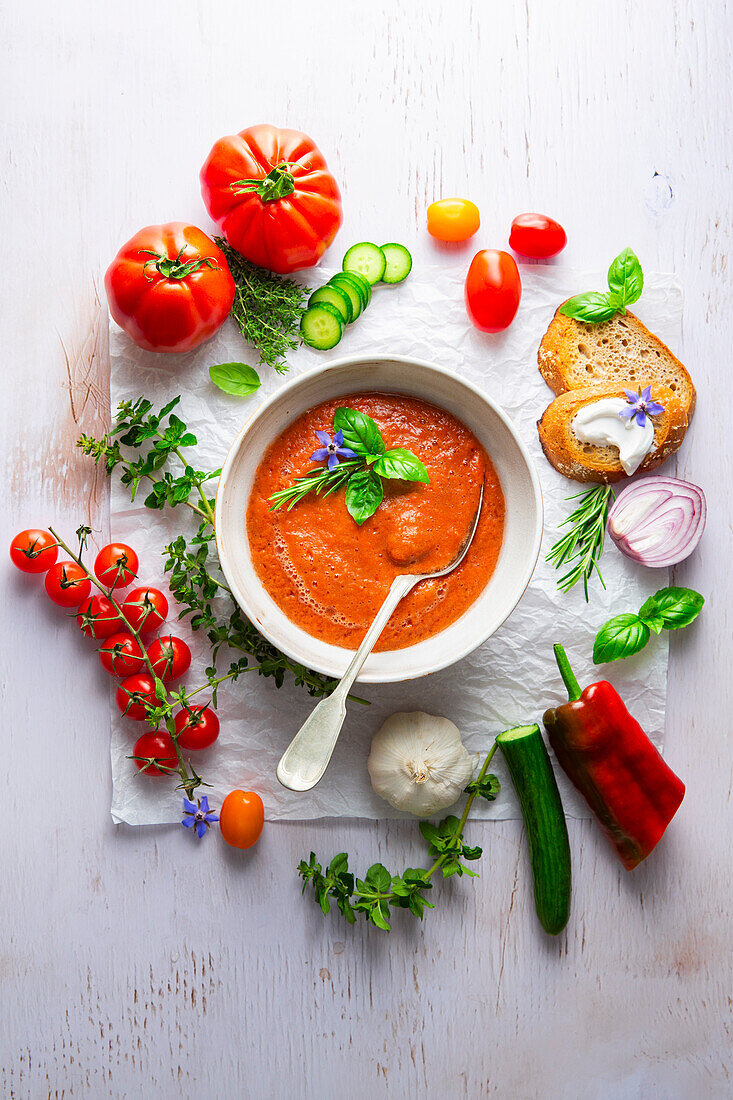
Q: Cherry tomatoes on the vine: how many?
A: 10